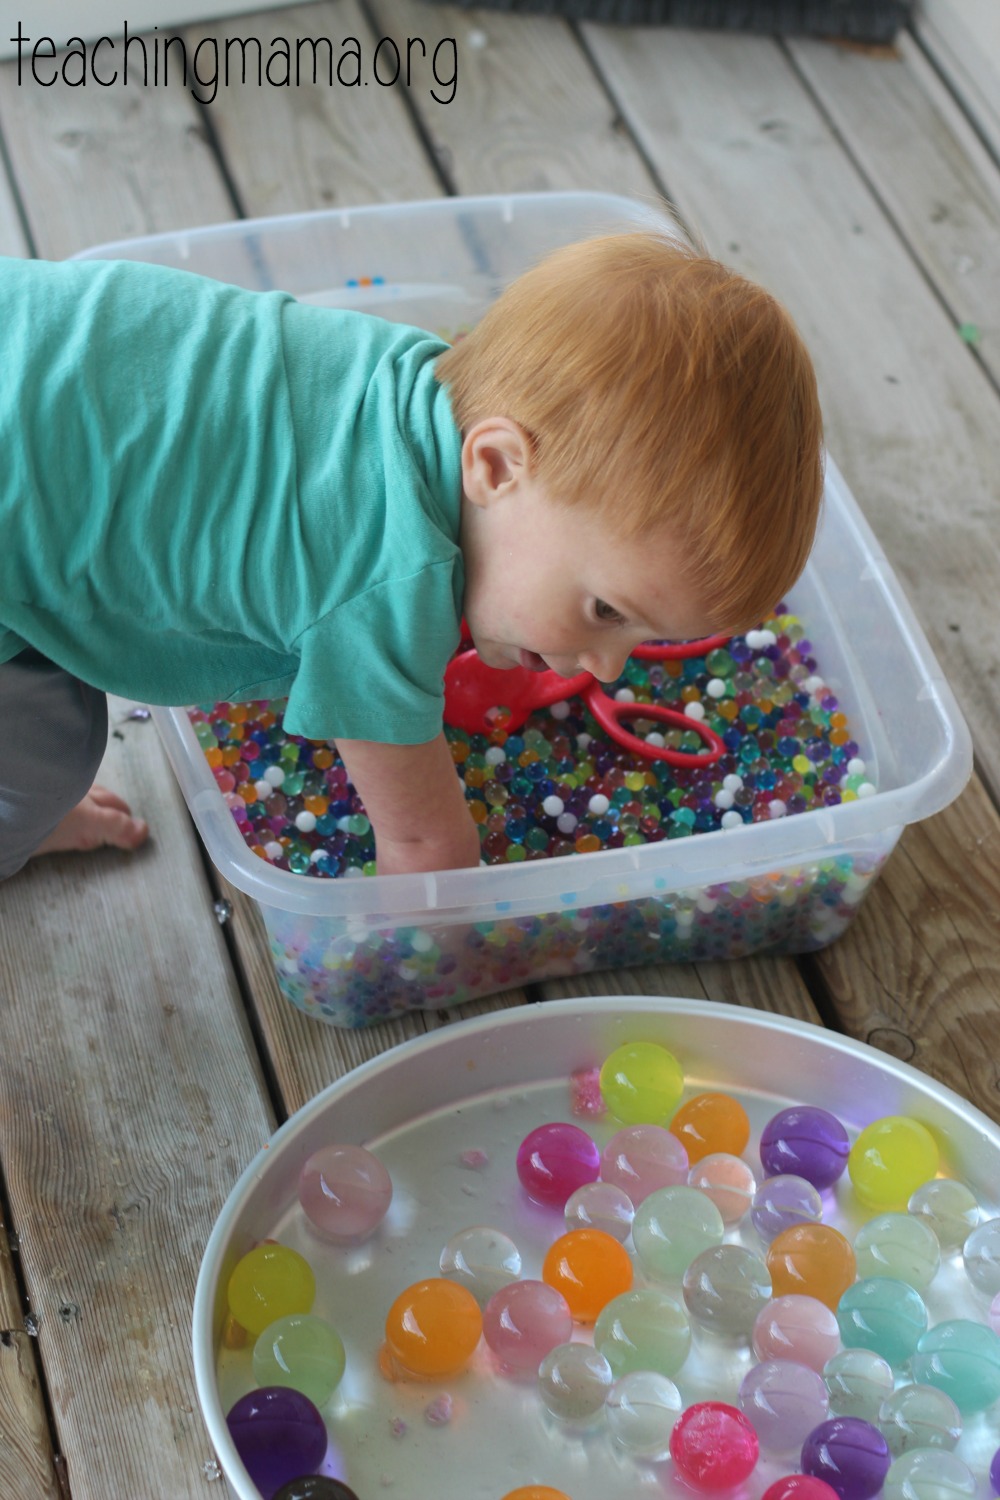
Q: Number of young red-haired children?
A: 1